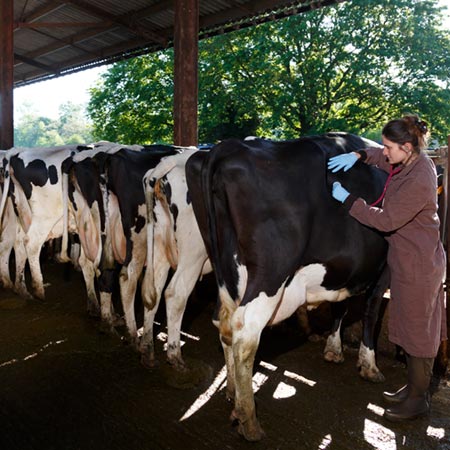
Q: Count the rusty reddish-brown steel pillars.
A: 2